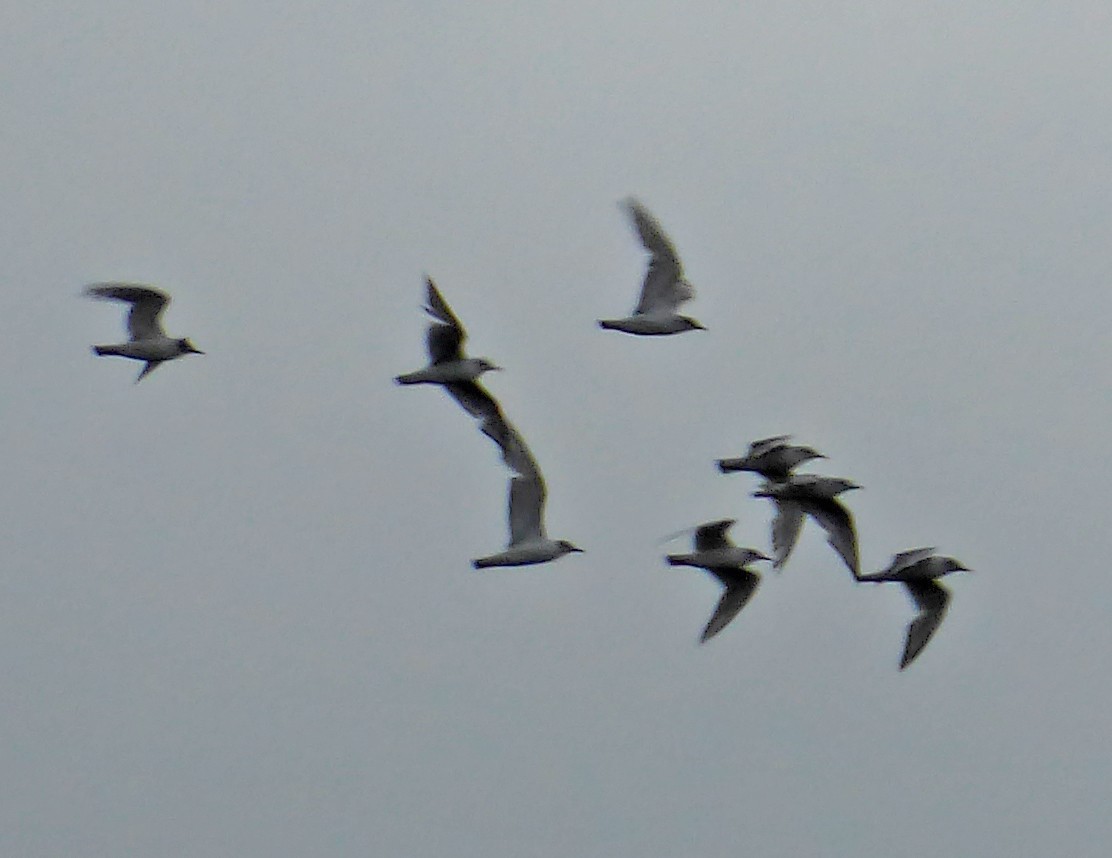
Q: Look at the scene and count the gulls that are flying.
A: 8